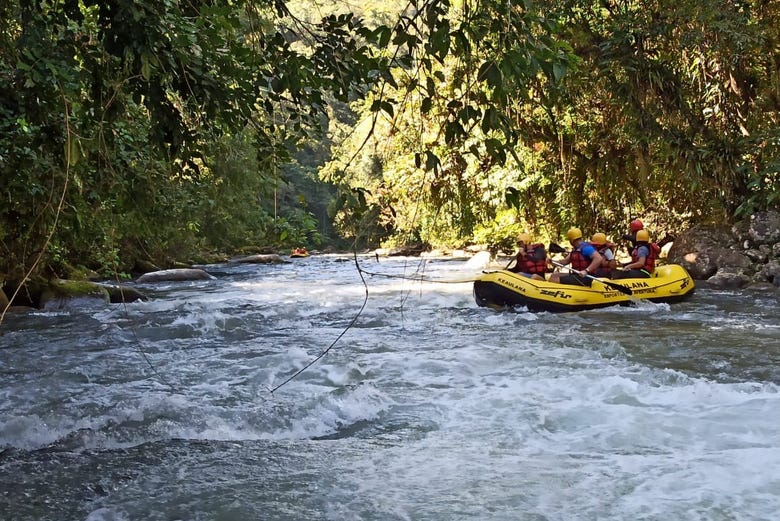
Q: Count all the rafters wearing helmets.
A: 5